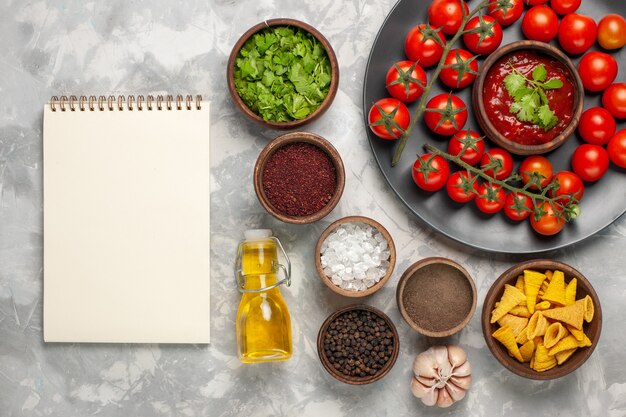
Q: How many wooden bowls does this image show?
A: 7